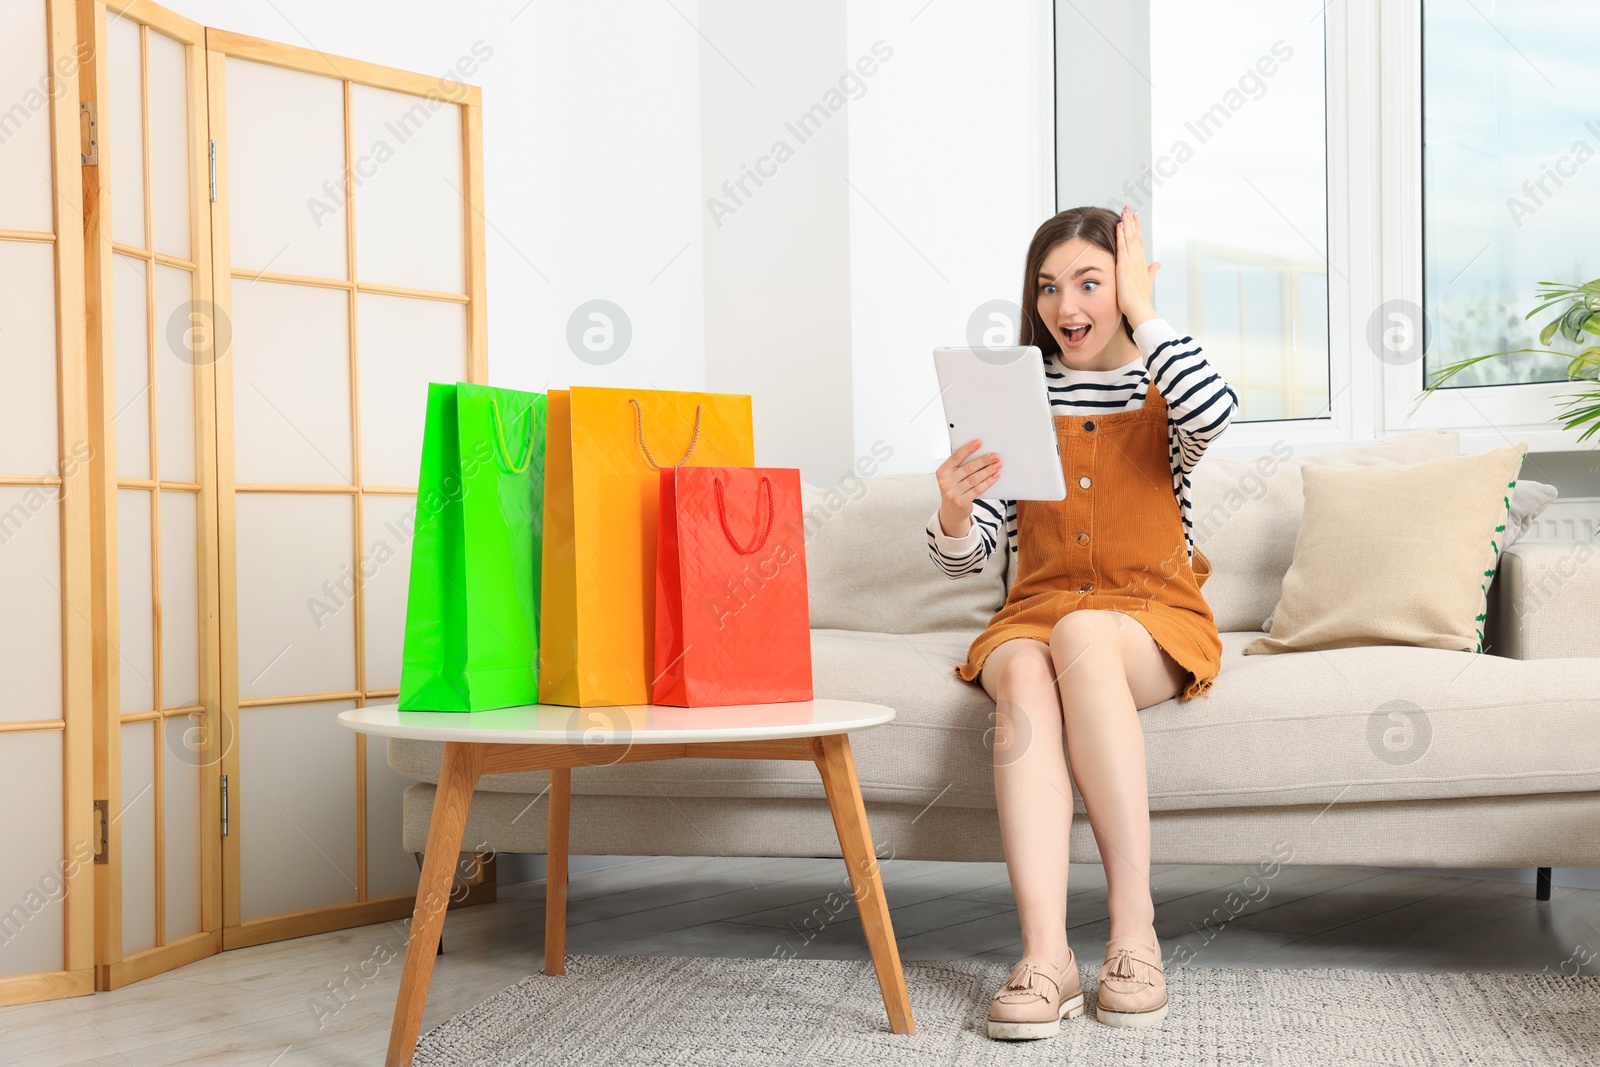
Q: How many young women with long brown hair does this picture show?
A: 1